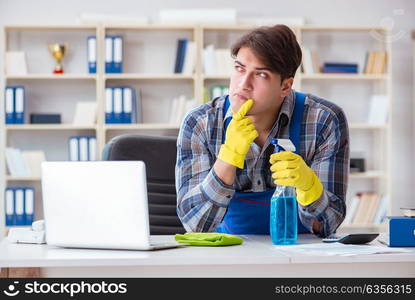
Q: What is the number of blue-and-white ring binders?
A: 14